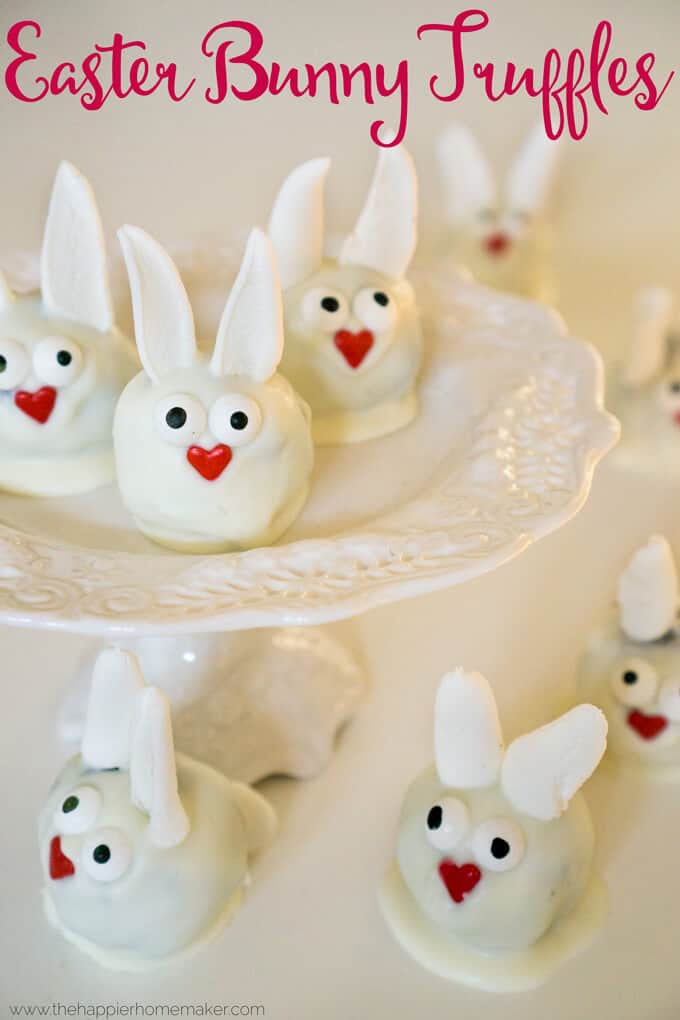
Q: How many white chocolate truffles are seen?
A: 8